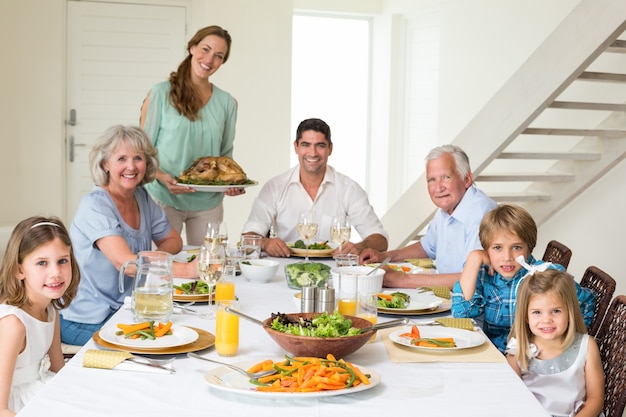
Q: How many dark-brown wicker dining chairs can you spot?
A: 3